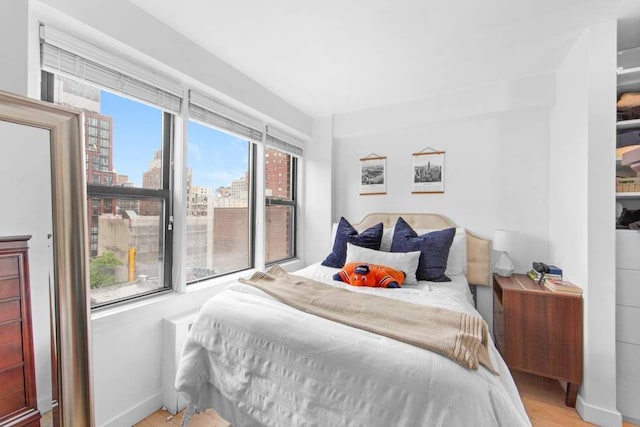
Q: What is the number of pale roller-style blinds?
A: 3